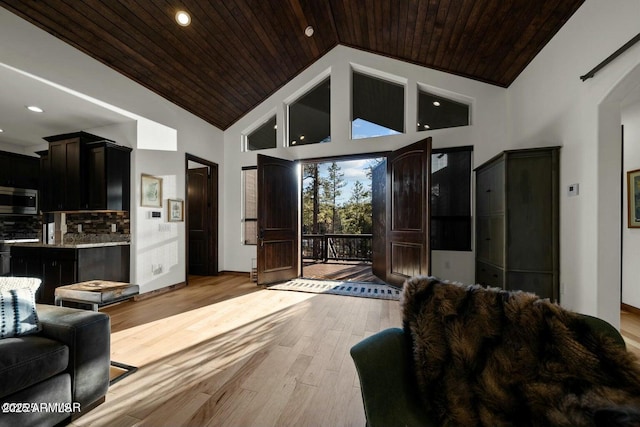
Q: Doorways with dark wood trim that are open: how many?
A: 2